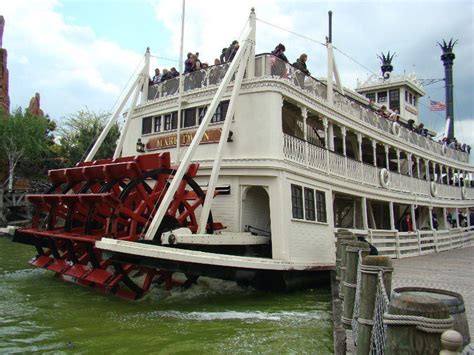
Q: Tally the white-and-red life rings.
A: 0